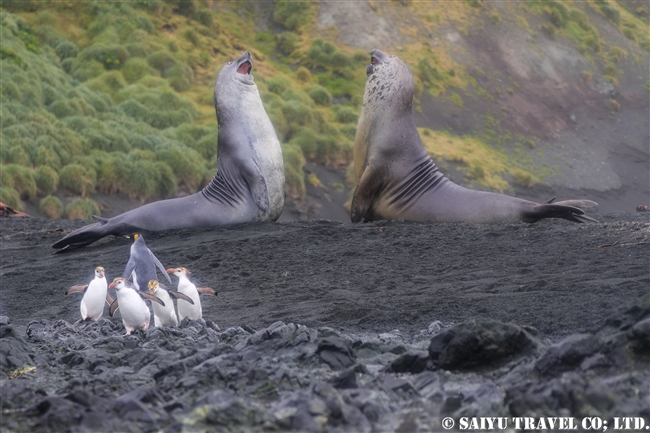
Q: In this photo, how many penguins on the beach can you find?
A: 5